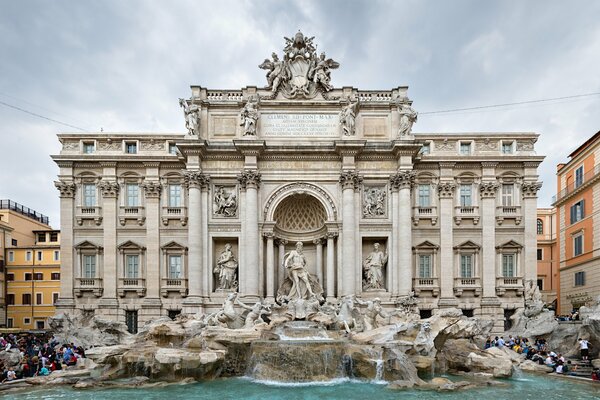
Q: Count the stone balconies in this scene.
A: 12